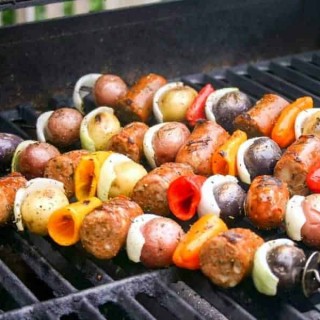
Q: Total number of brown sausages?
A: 11